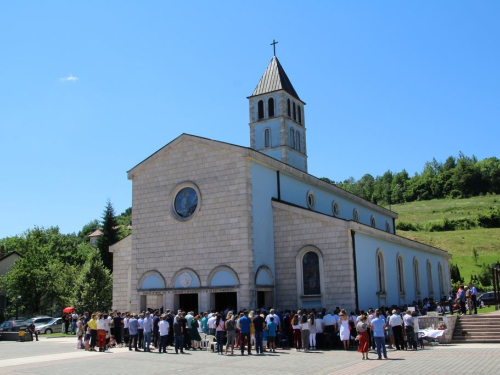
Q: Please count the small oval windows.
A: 5